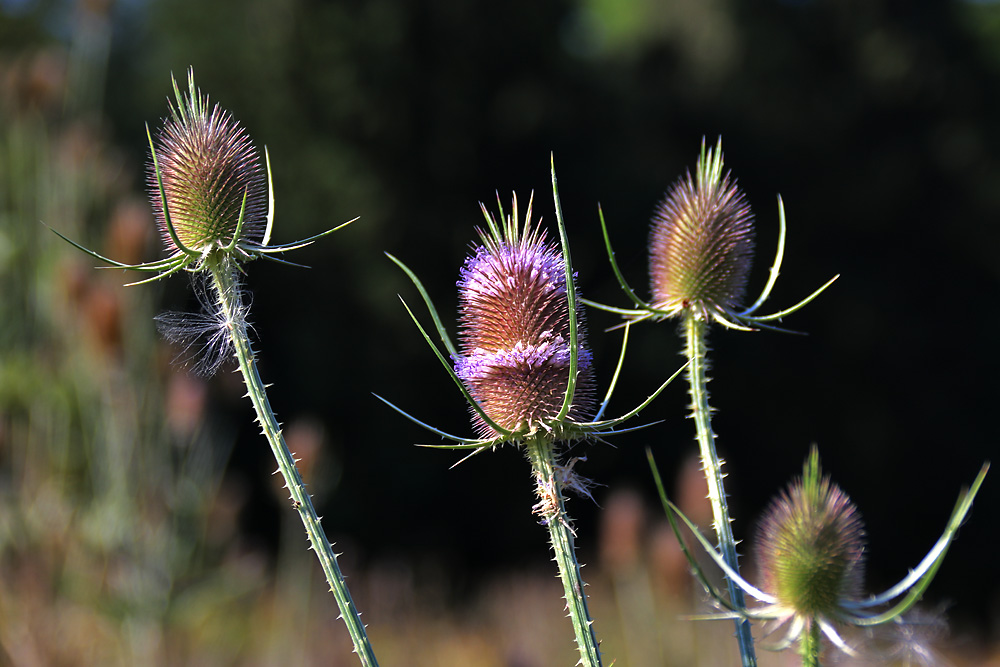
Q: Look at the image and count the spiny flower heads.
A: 4